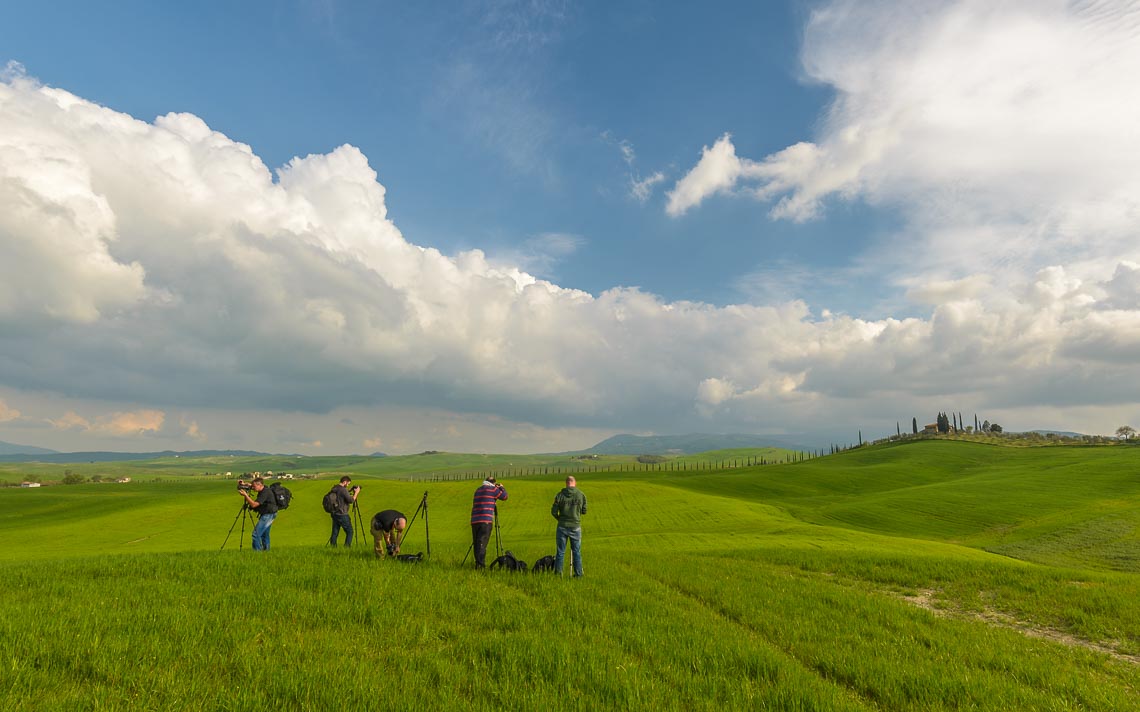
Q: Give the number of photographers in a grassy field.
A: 5